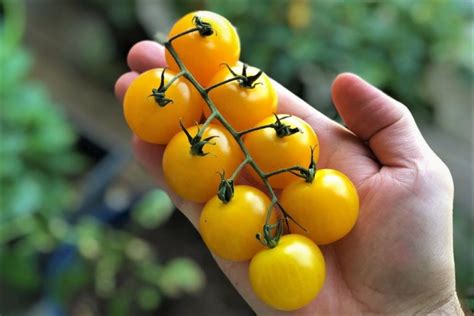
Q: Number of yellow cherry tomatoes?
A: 8